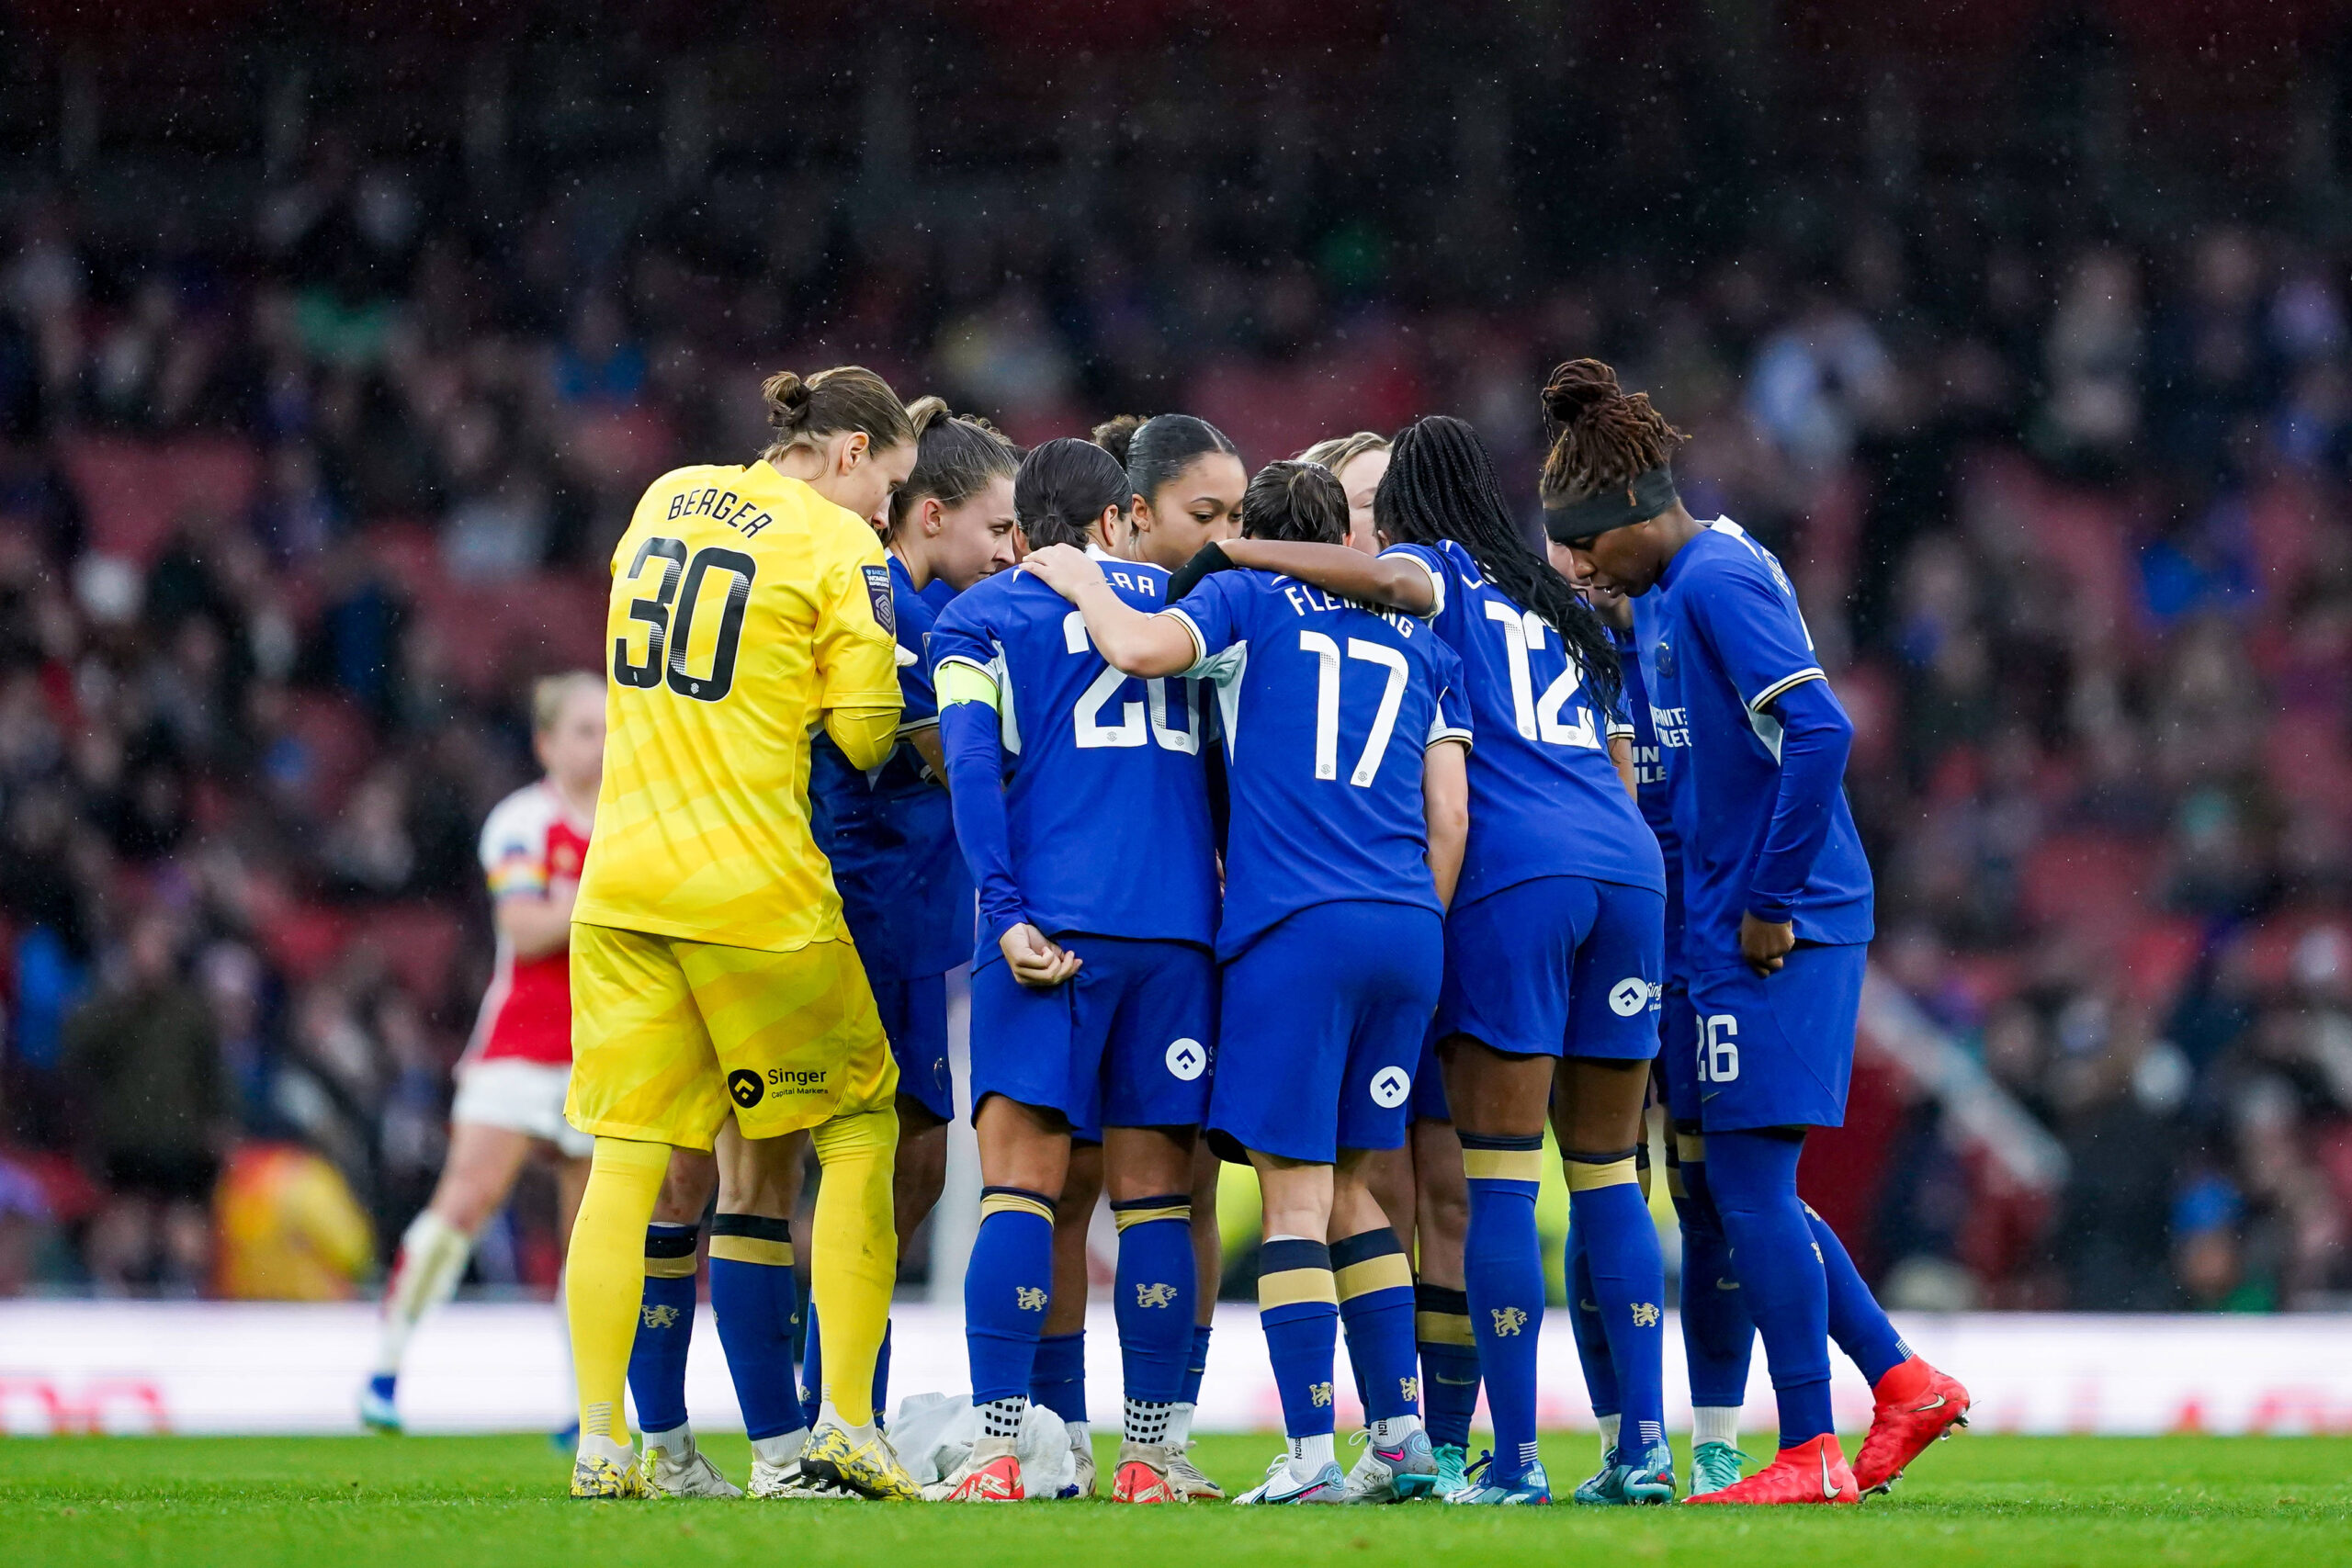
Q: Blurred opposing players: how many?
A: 1